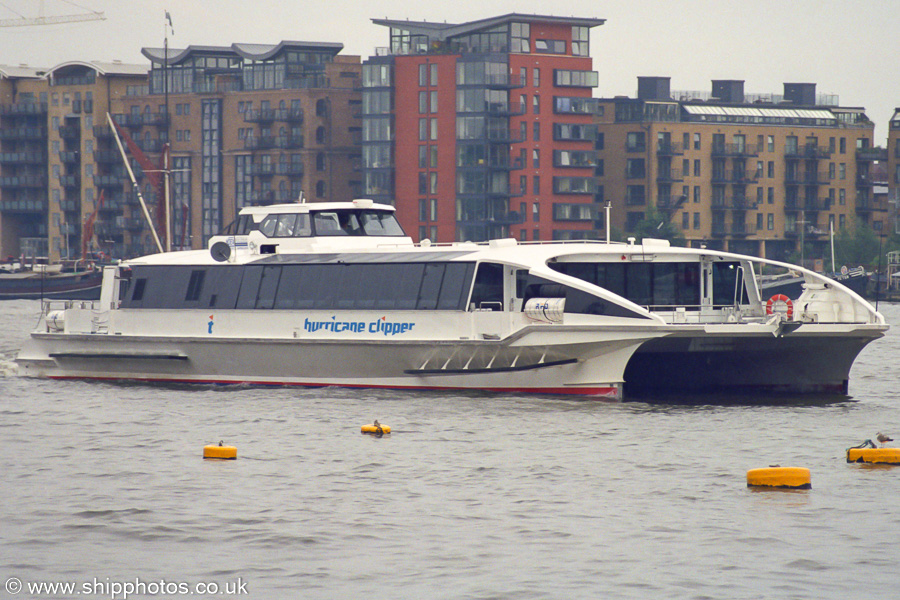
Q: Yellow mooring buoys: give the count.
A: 4